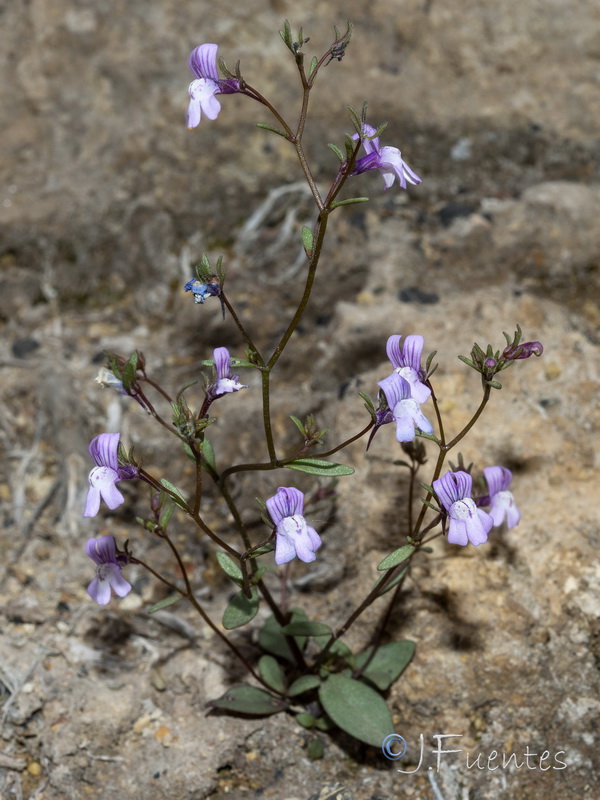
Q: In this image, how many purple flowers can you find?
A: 10